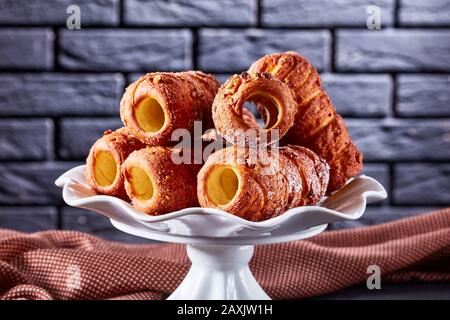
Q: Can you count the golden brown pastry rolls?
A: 6